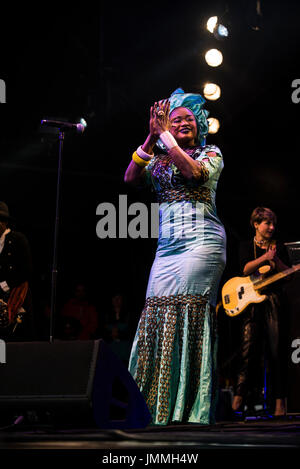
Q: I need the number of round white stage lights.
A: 4